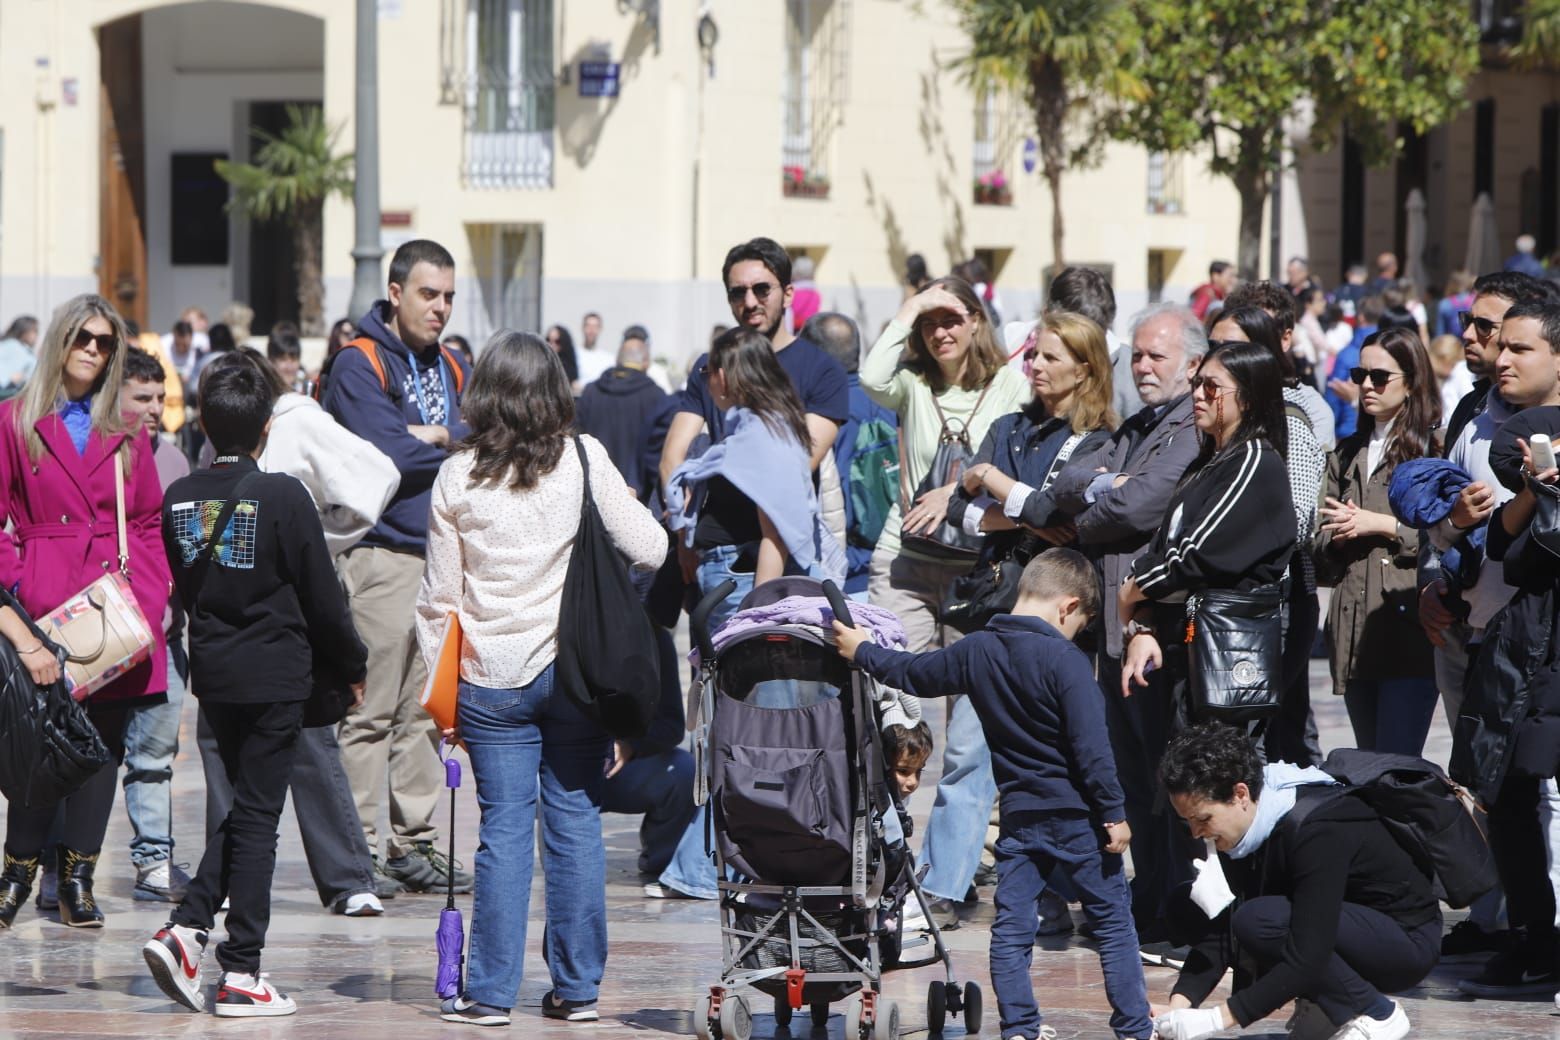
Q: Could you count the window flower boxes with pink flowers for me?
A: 2